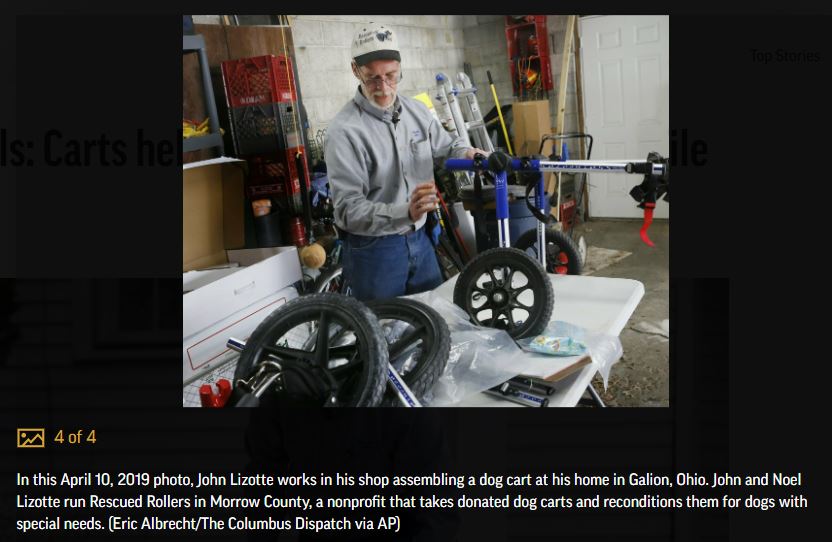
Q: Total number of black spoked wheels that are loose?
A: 2